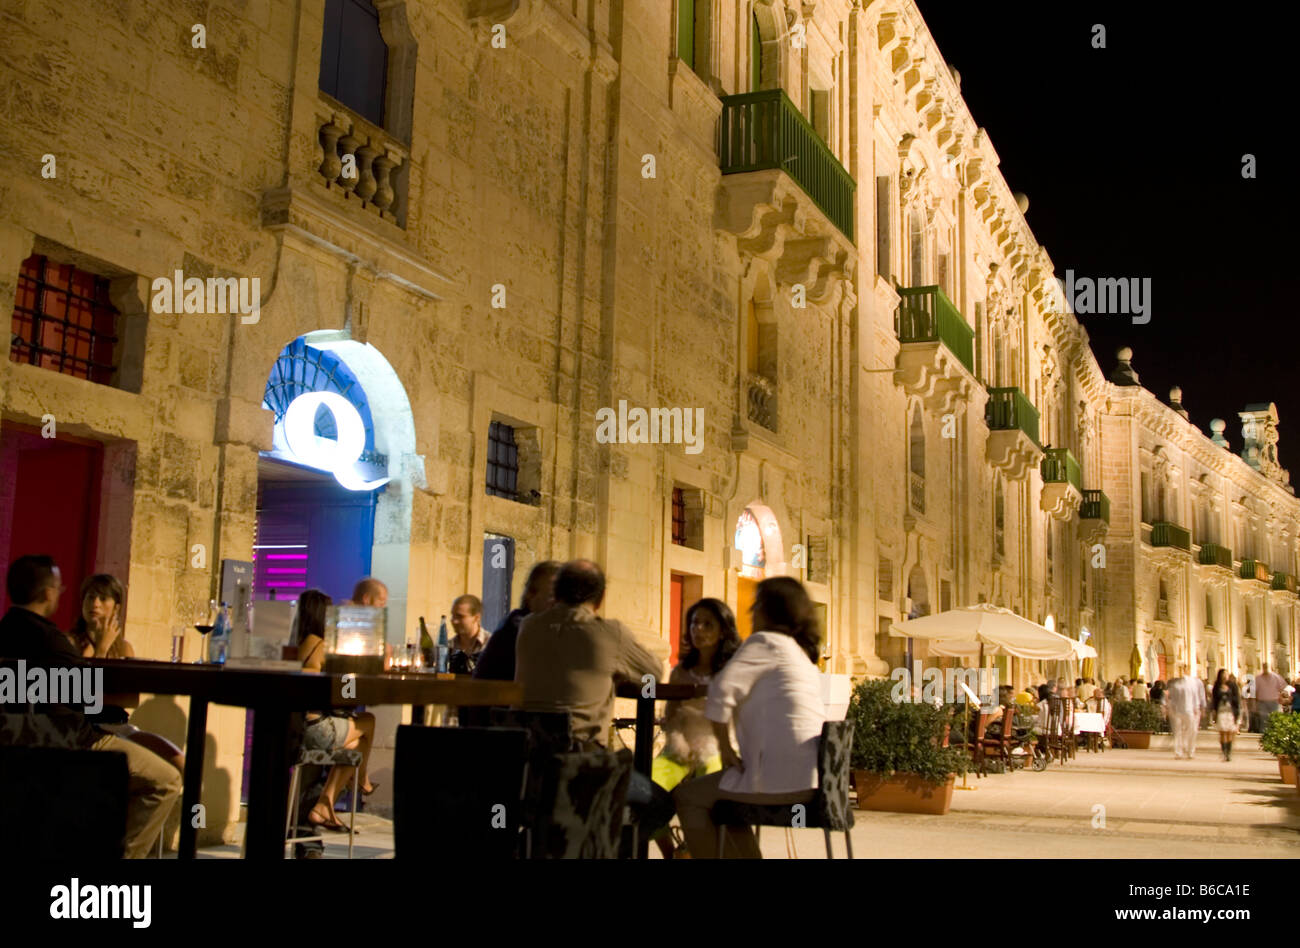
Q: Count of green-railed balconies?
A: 9